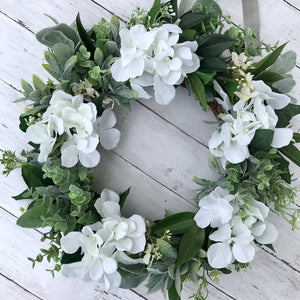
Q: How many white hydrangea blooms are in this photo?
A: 5